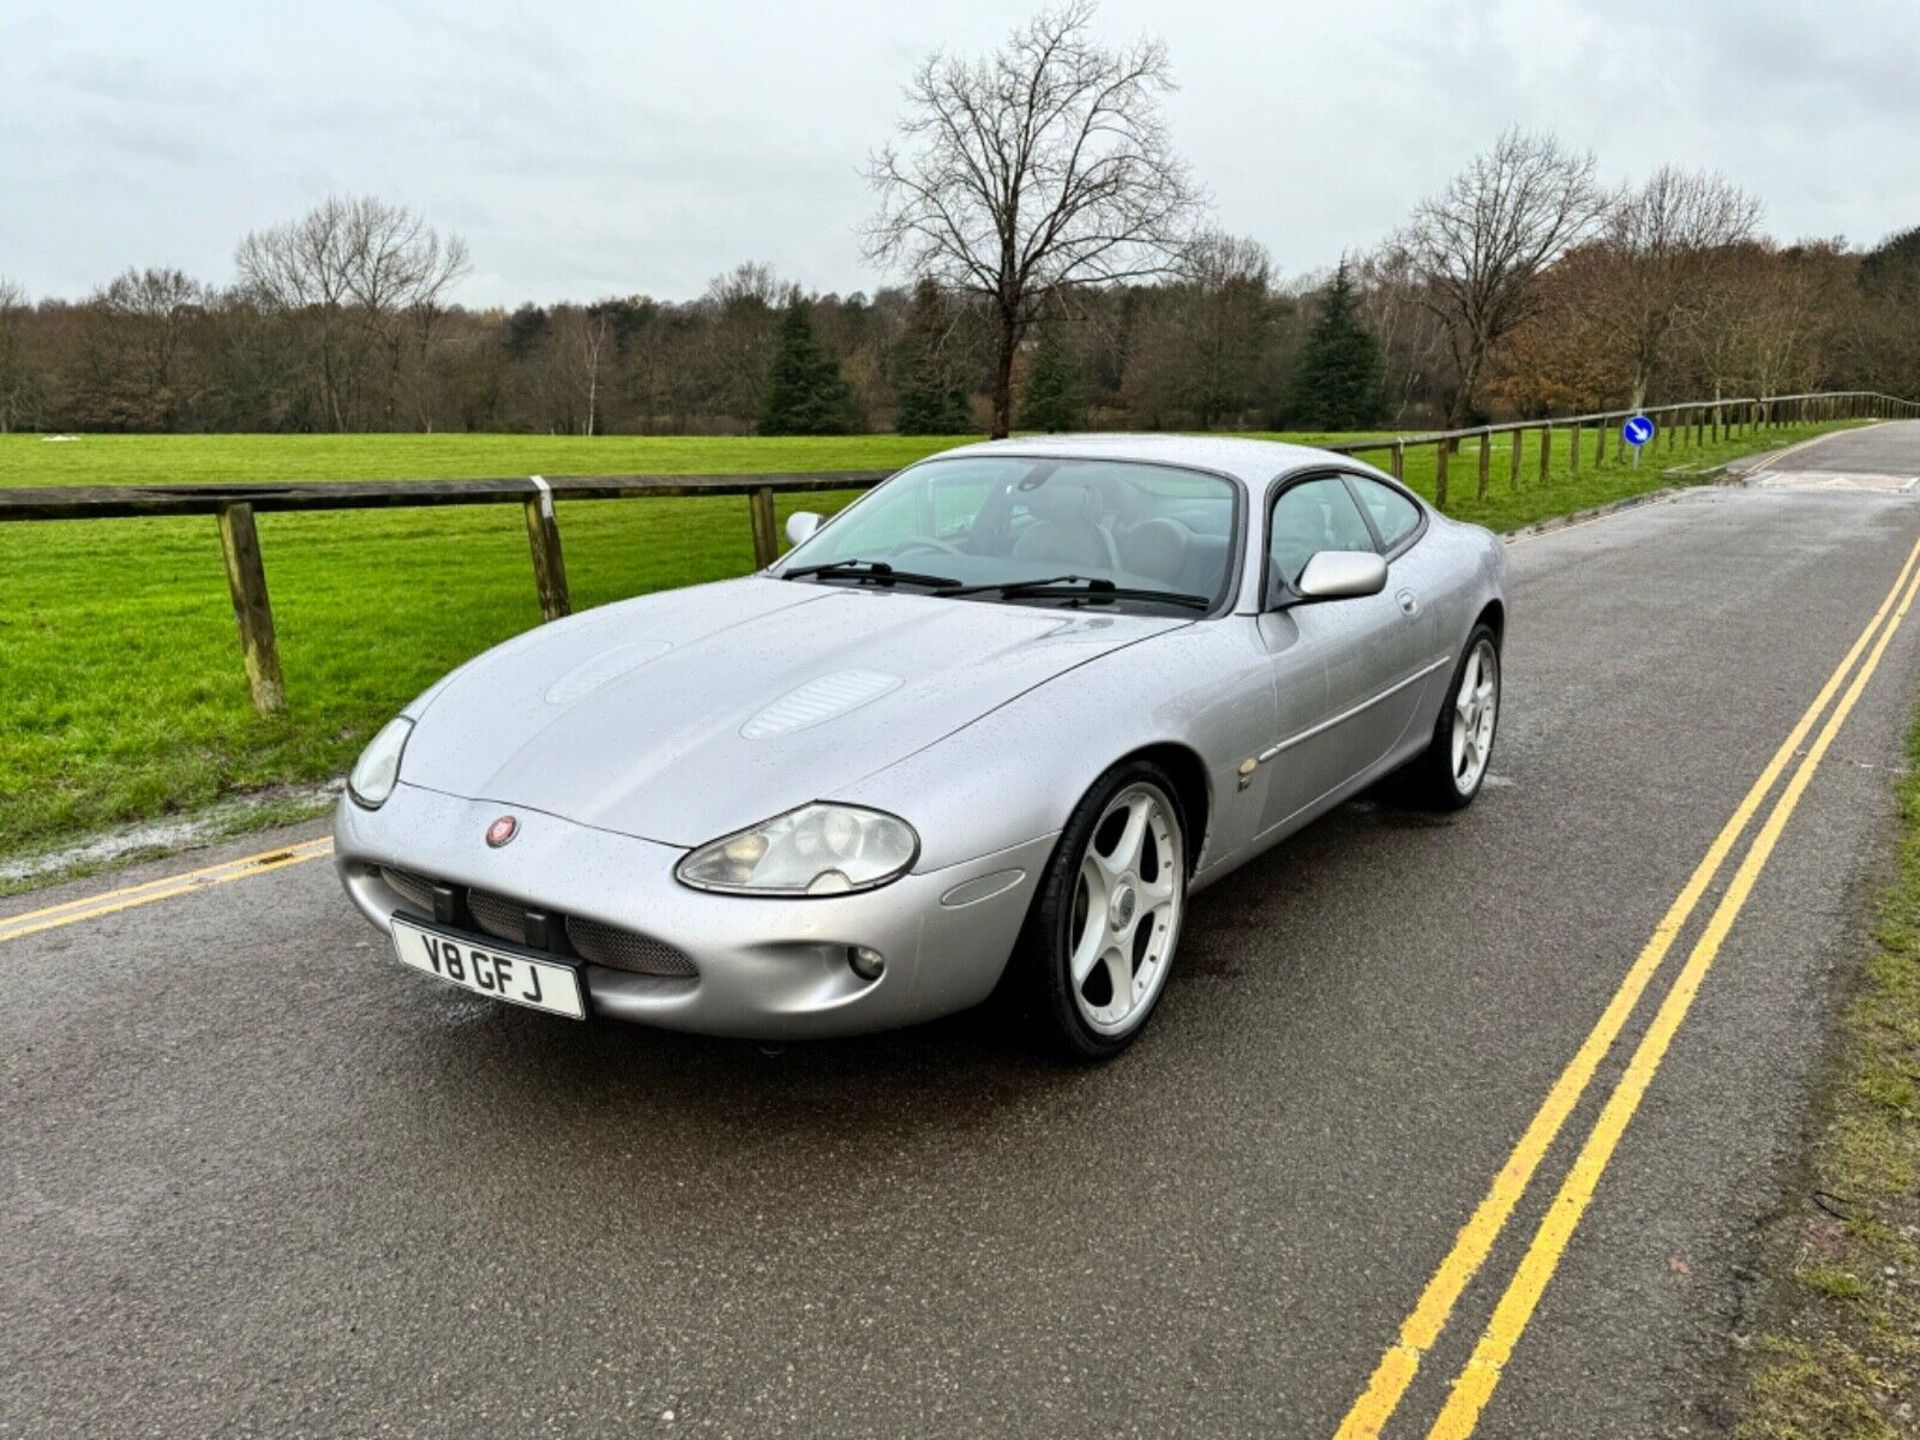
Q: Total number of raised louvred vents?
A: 2